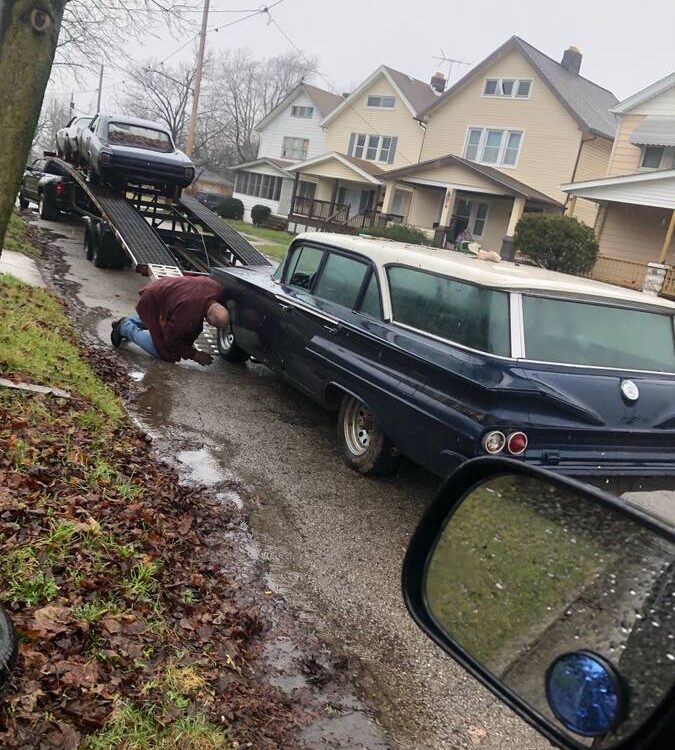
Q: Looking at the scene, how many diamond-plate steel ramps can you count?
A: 2